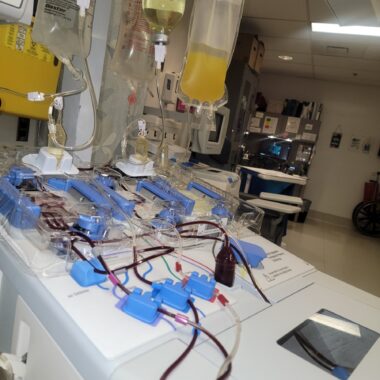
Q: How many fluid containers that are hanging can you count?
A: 4